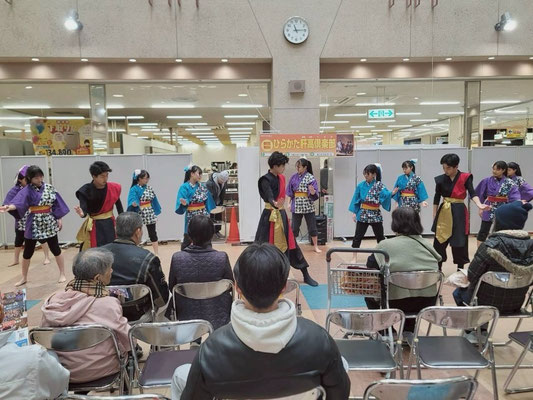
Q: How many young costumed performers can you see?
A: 12